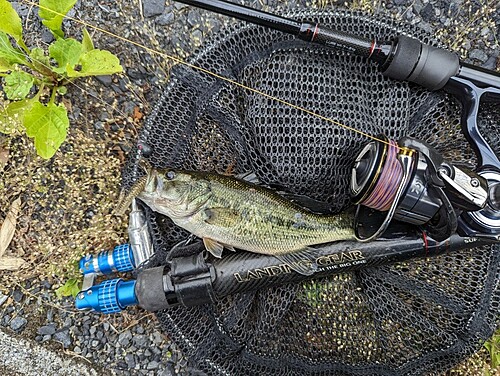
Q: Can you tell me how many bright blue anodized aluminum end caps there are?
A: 2